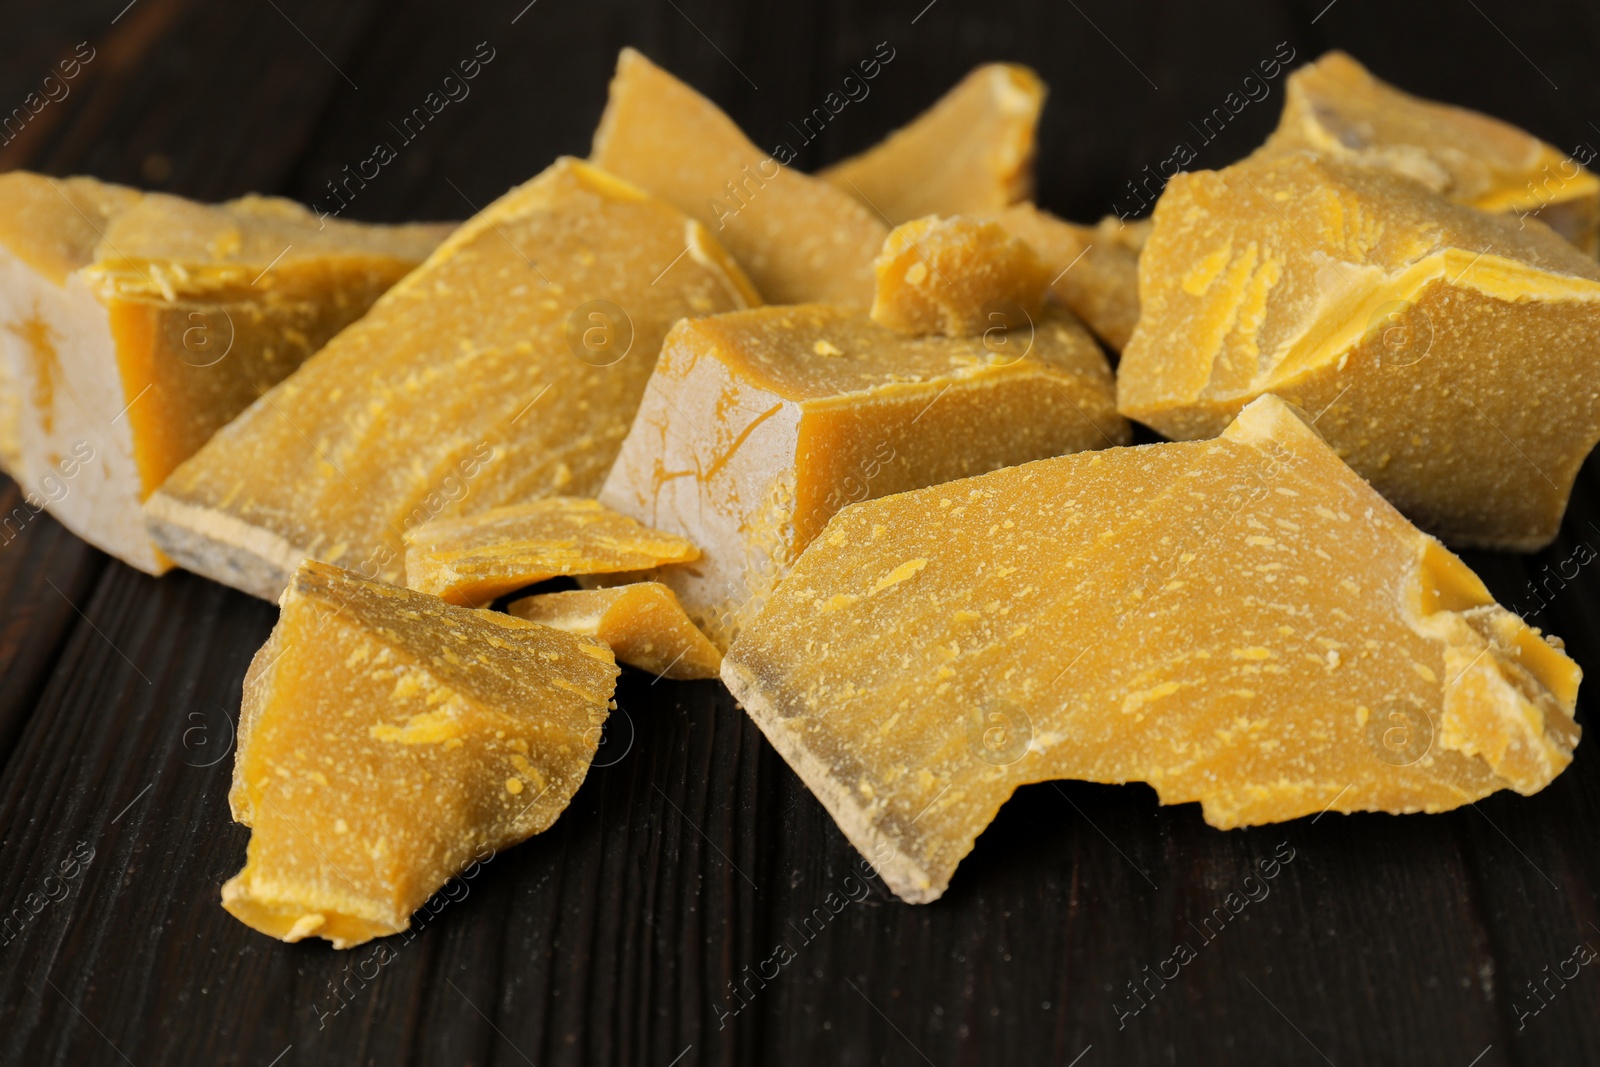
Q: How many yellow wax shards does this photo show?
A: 13